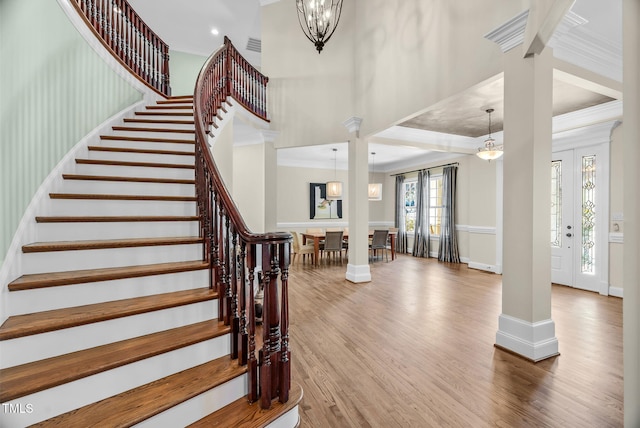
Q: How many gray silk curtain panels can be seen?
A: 3